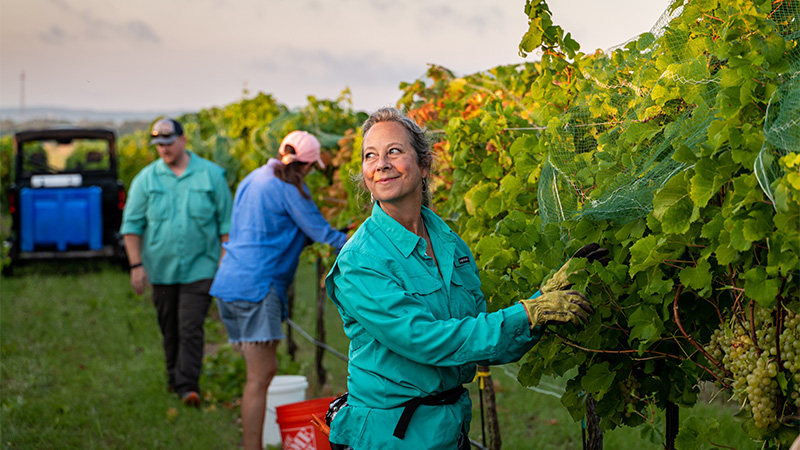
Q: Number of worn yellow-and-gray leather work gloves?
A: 2